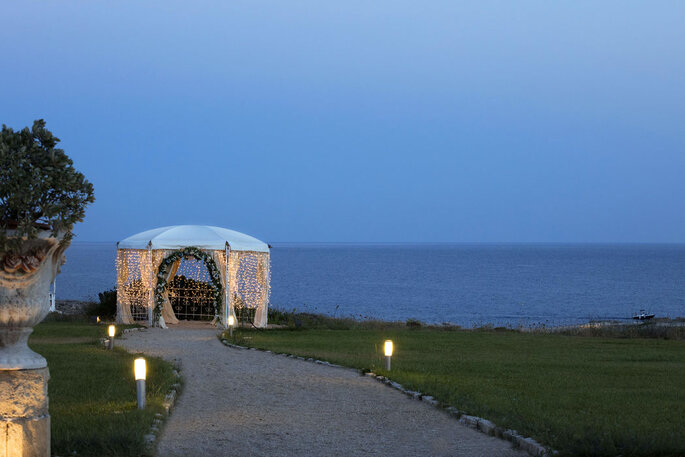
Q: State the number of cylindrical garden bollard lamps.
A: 4